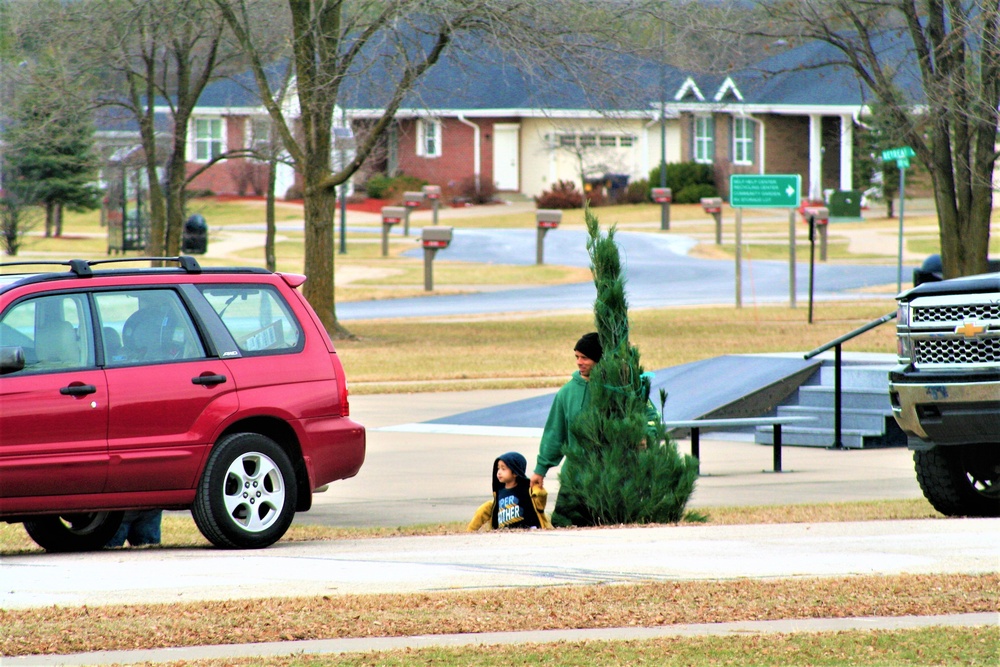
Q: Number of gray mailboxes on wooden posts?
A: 8